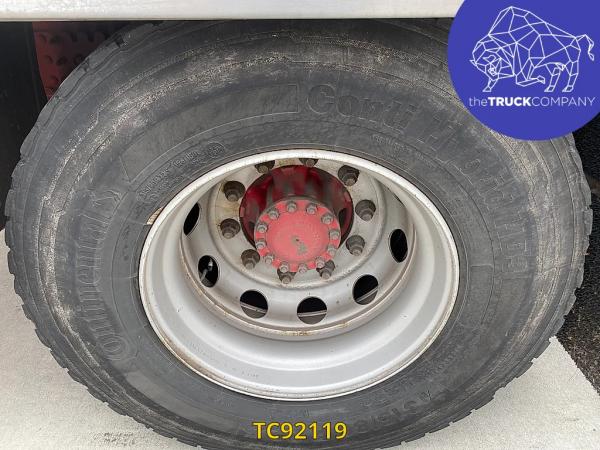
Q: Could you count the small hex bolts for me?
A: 12